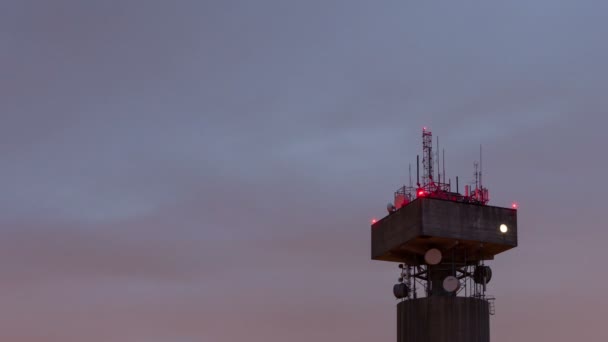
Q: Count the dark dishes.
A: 2